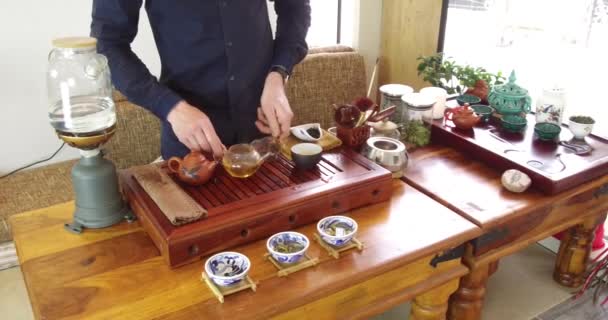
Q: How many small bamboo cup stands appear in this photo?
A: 3